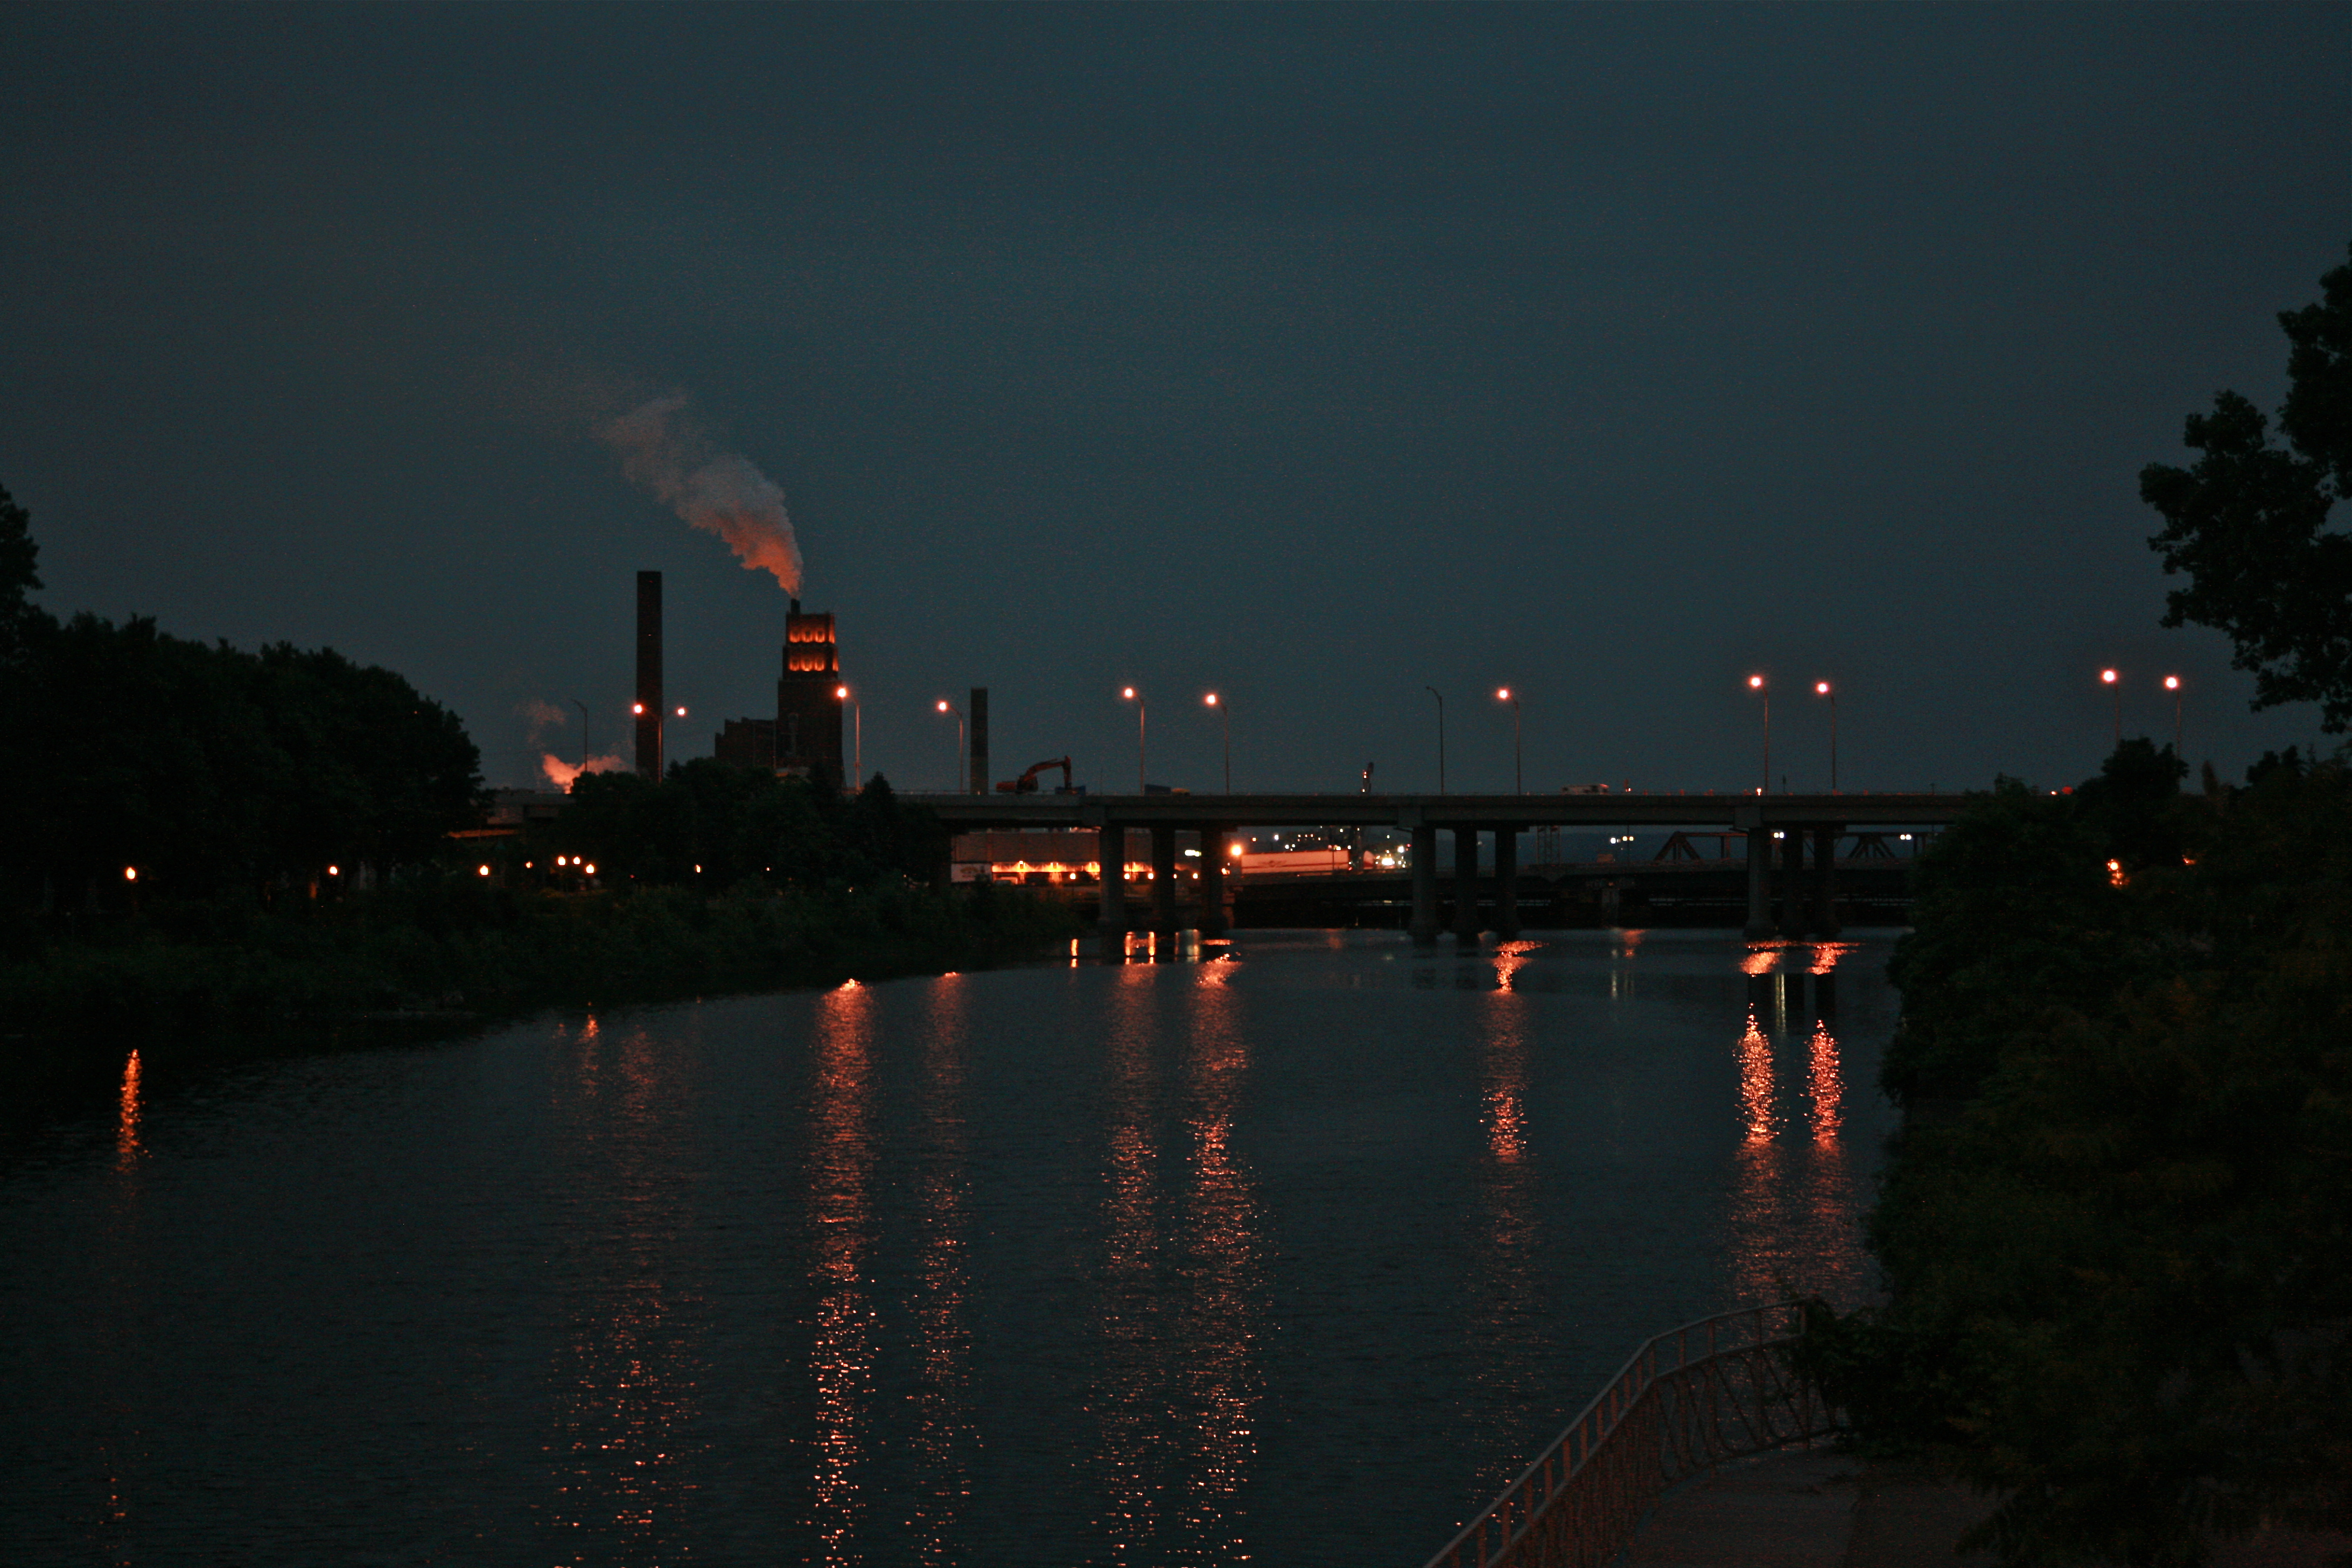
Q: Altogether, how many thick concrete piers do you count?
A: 9